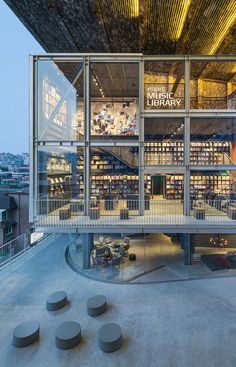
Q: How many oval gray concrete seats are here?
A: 5